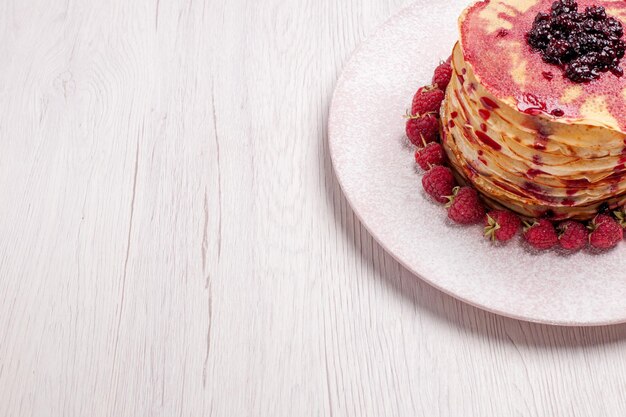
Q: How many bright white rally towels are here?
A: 0